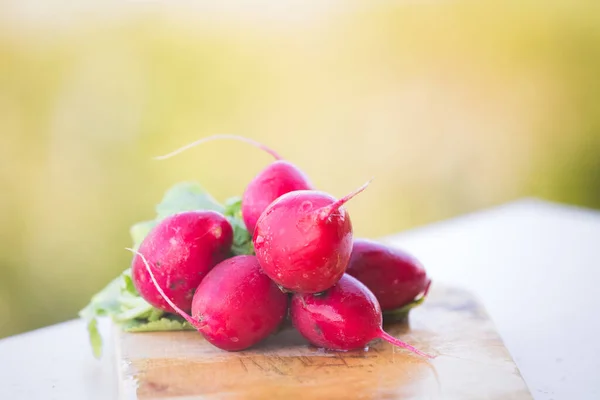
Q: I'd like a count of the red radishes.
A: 6